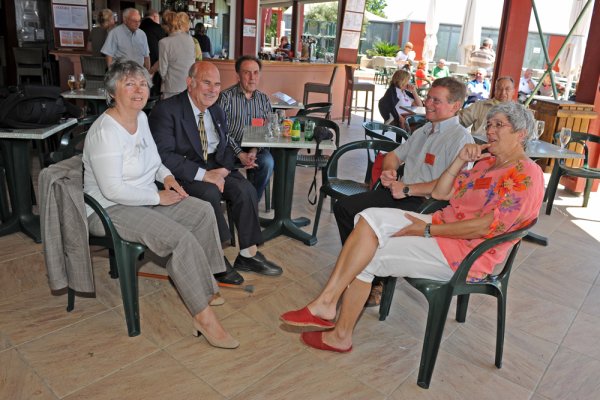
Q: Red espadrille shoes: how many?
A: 2